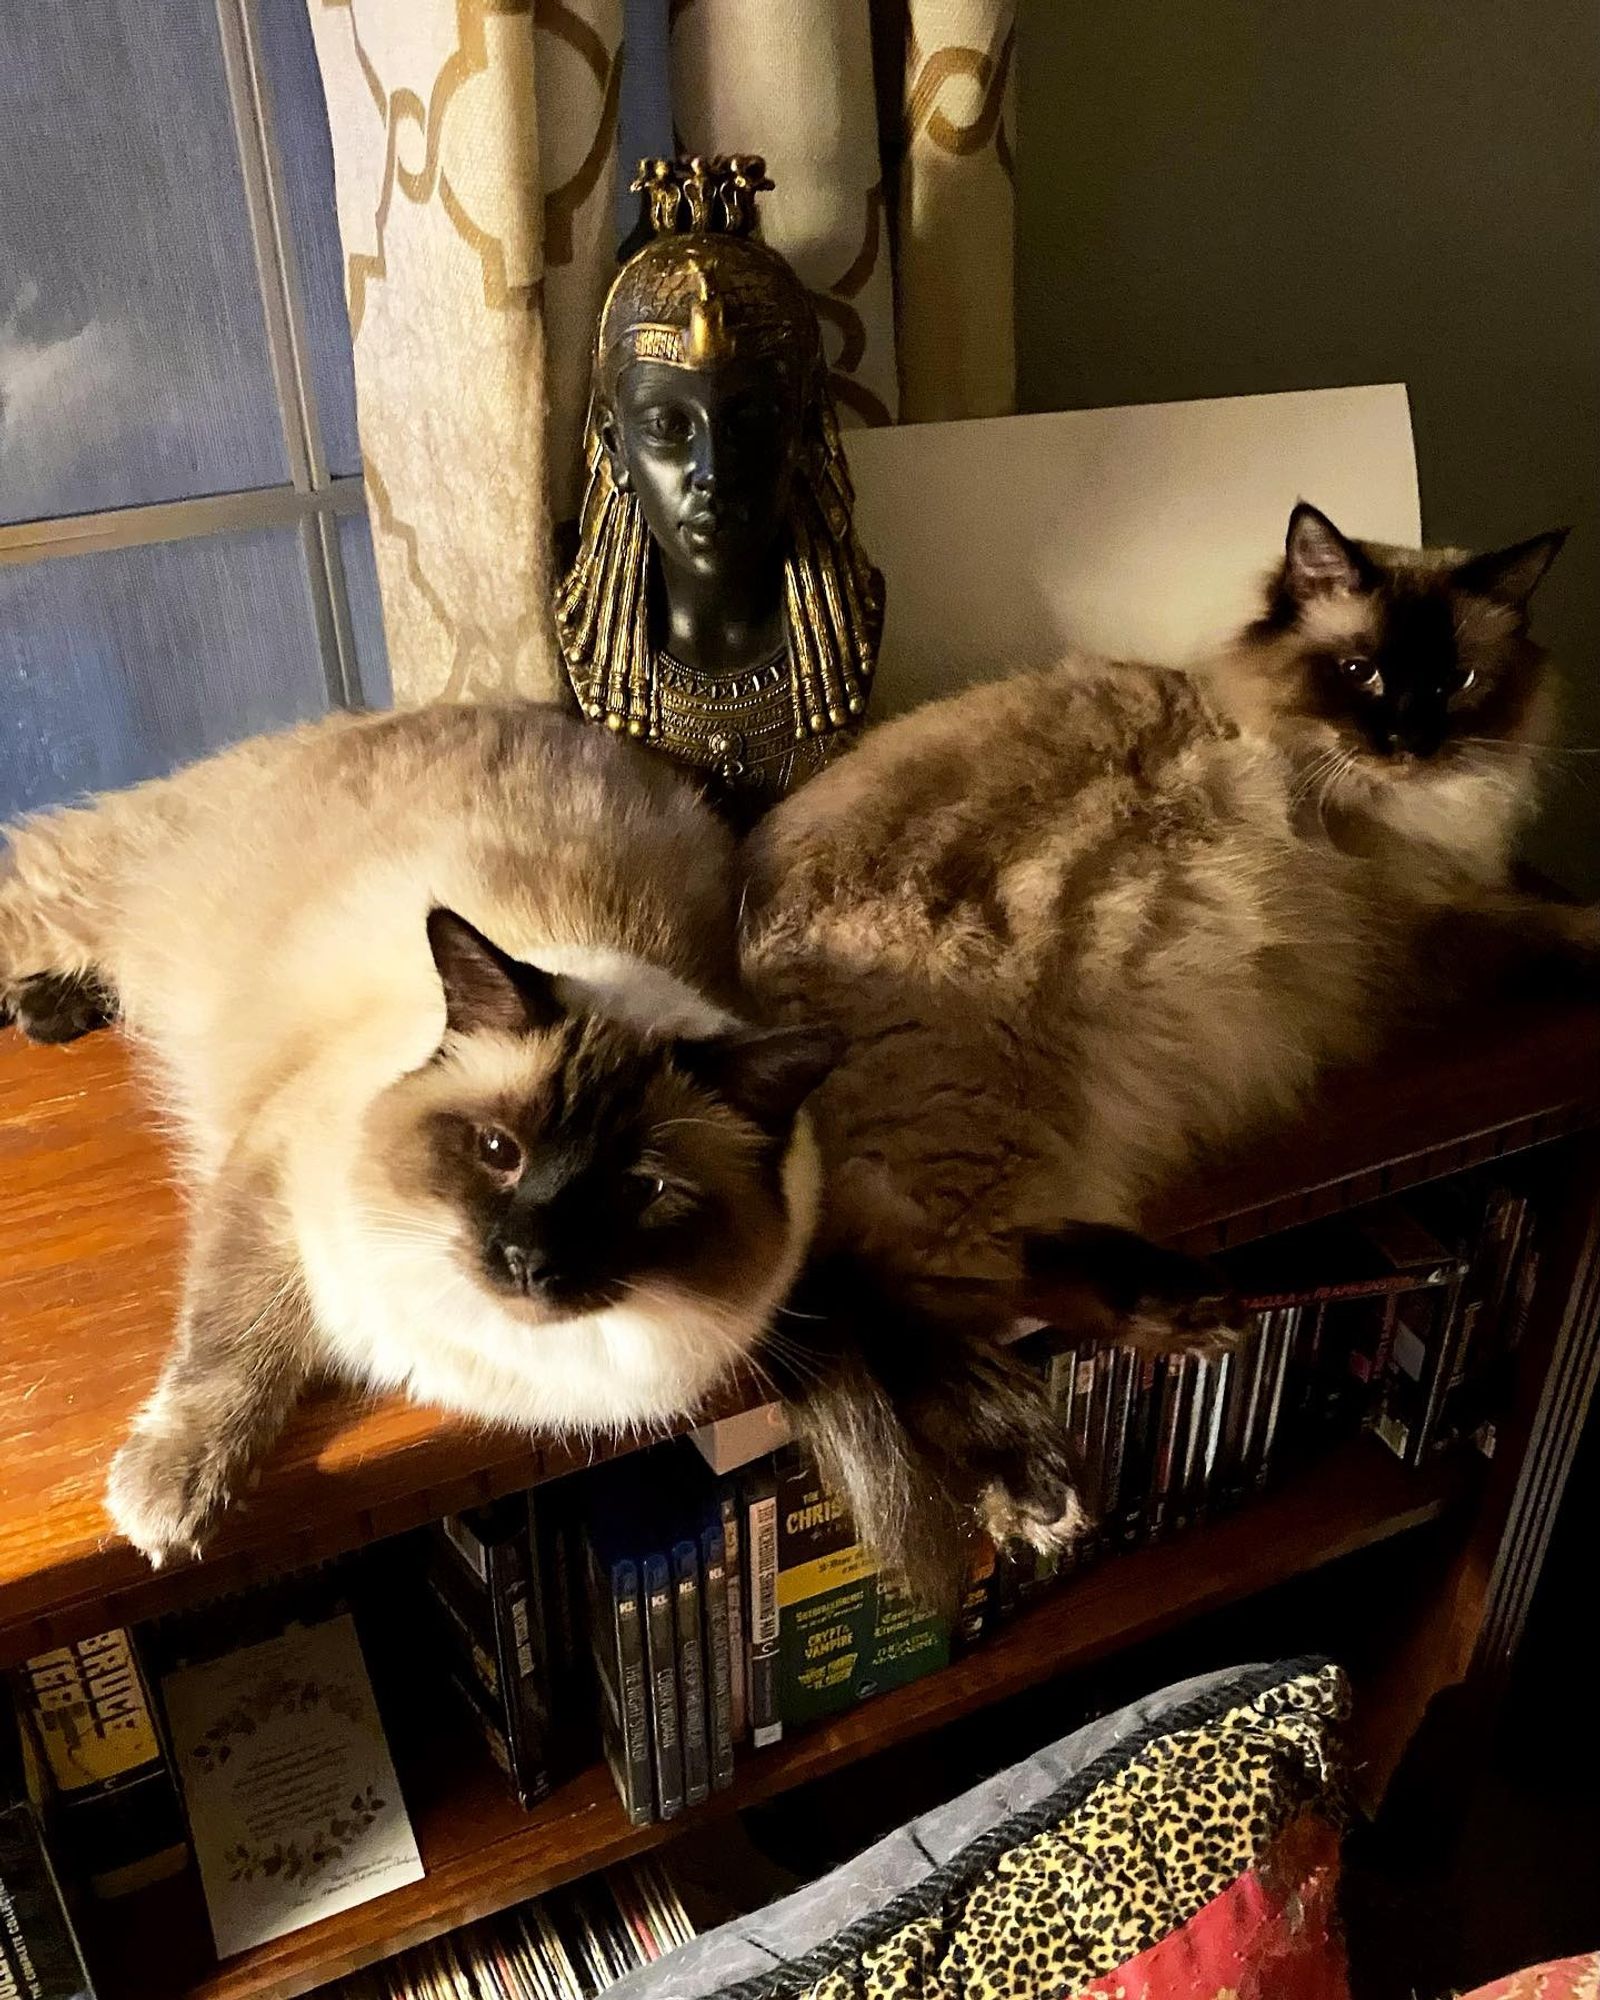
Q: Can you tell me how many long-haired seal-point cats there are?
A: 2